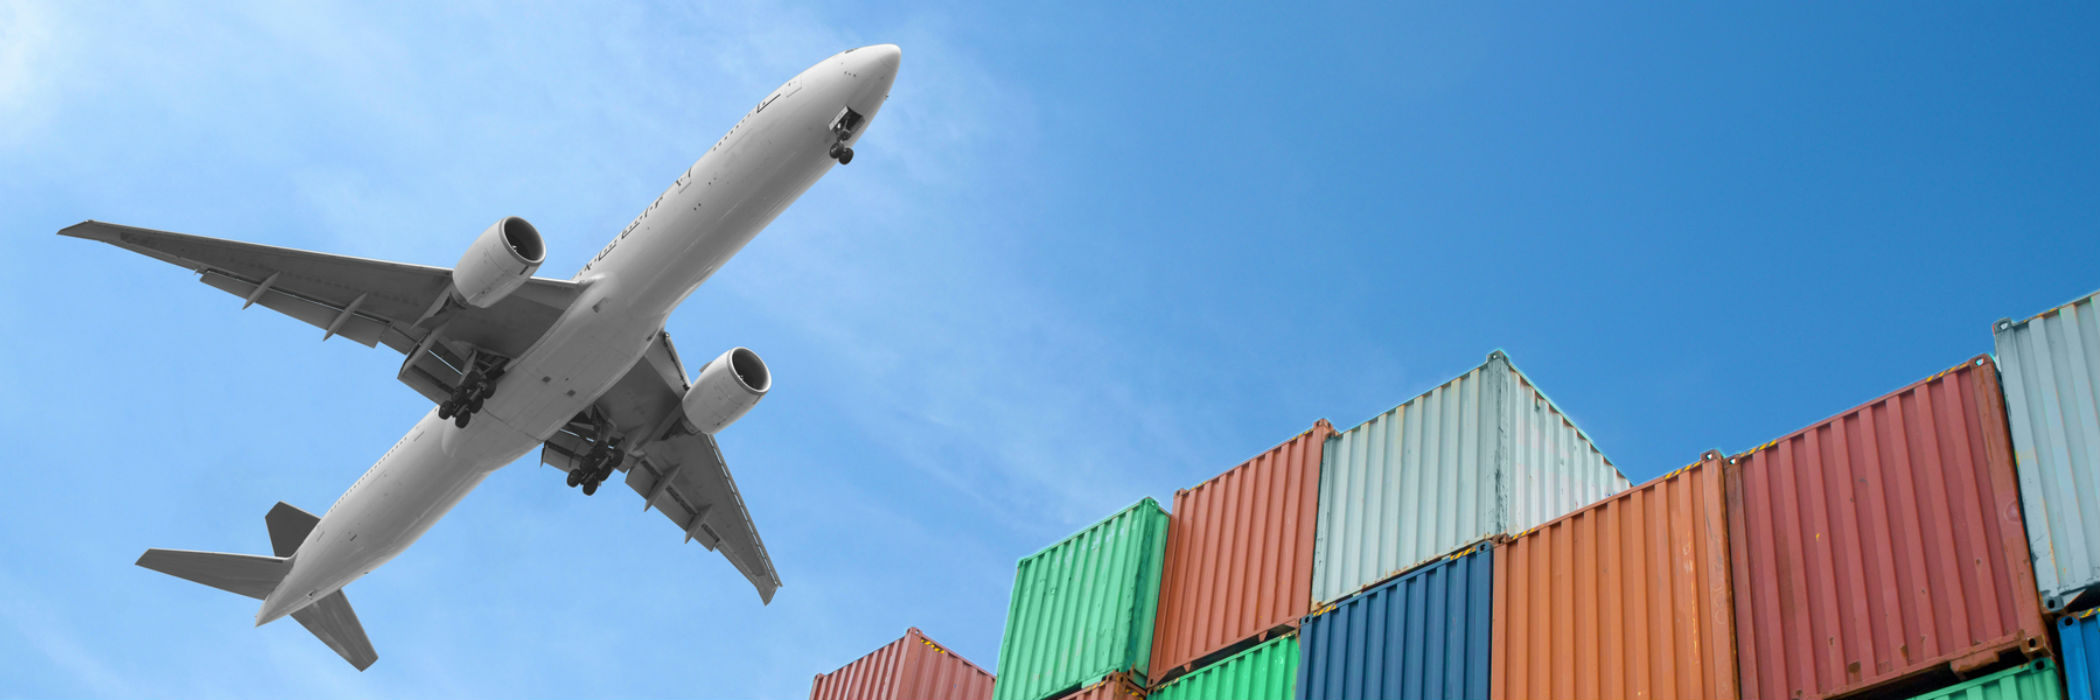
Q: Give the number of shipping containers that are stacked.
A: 12